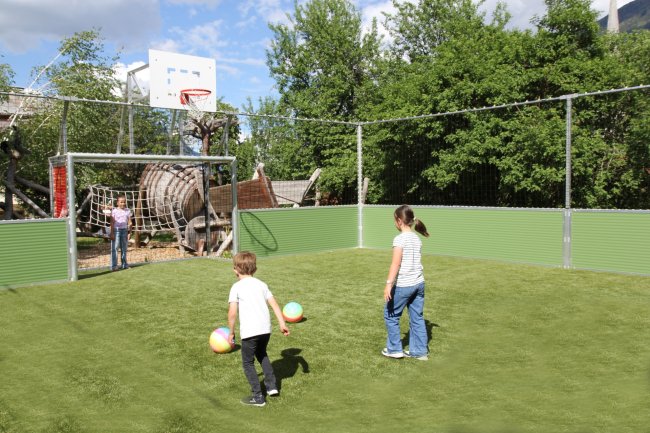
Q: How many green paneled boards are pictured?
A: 4